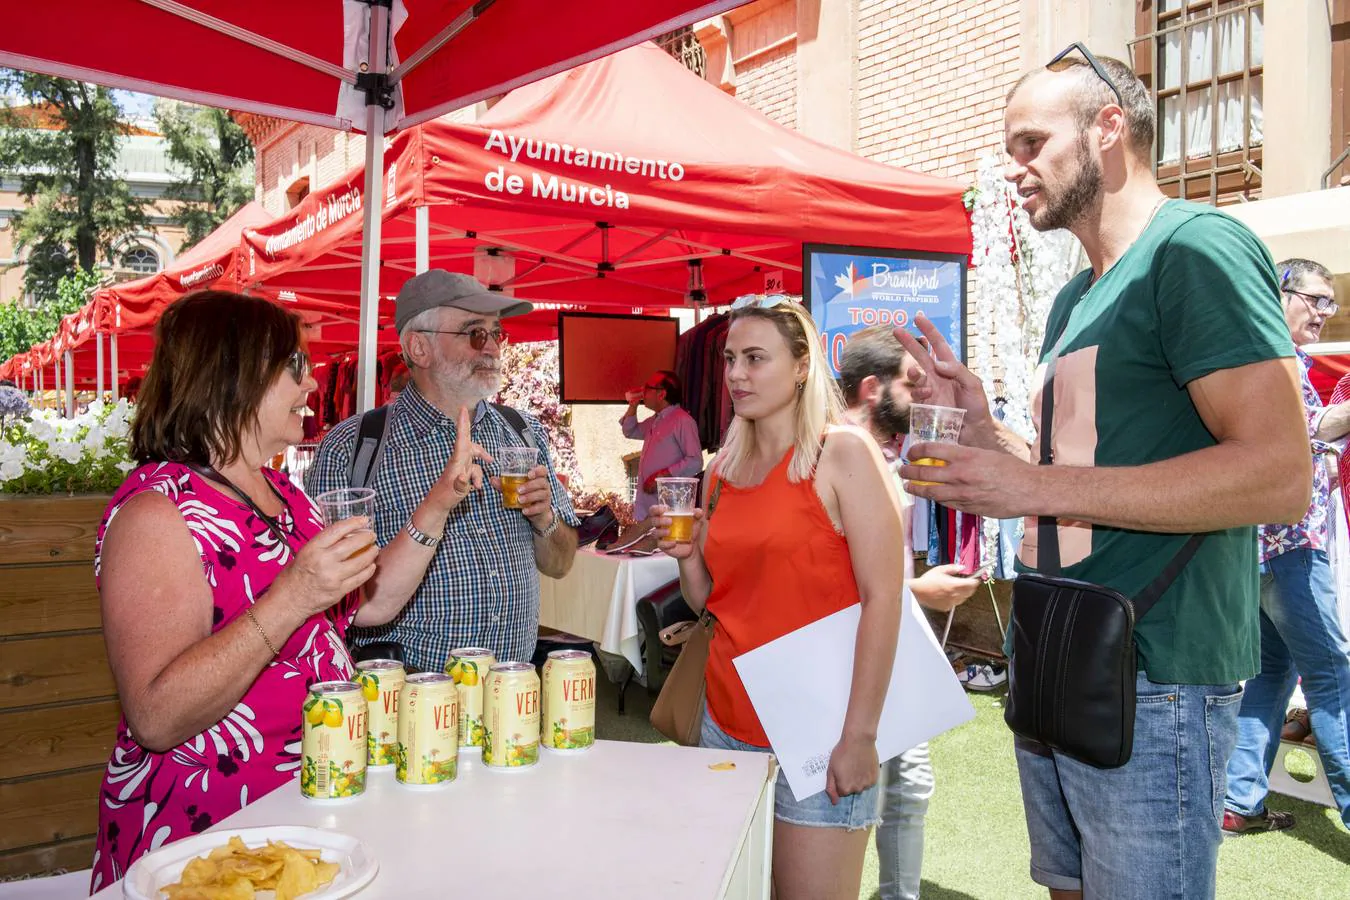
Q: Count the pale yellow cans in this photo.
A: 6